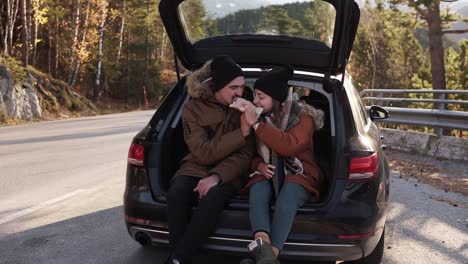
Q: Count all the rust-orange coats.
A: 1